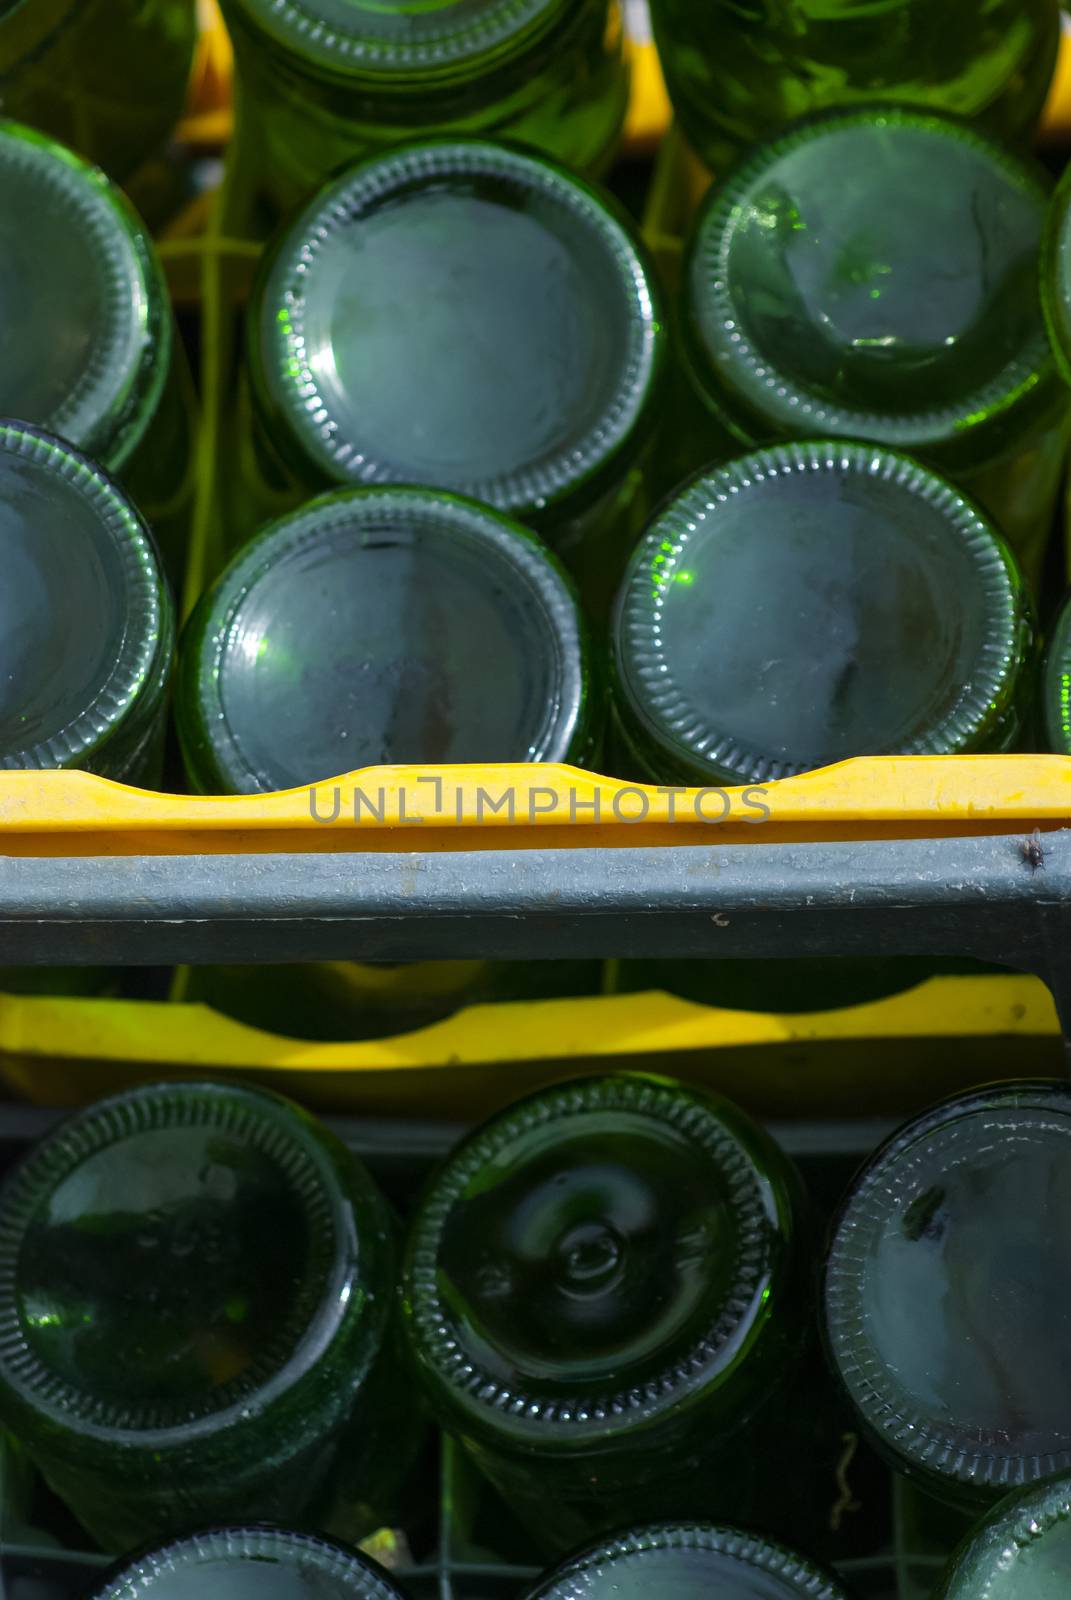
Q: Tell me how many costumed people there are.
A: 0